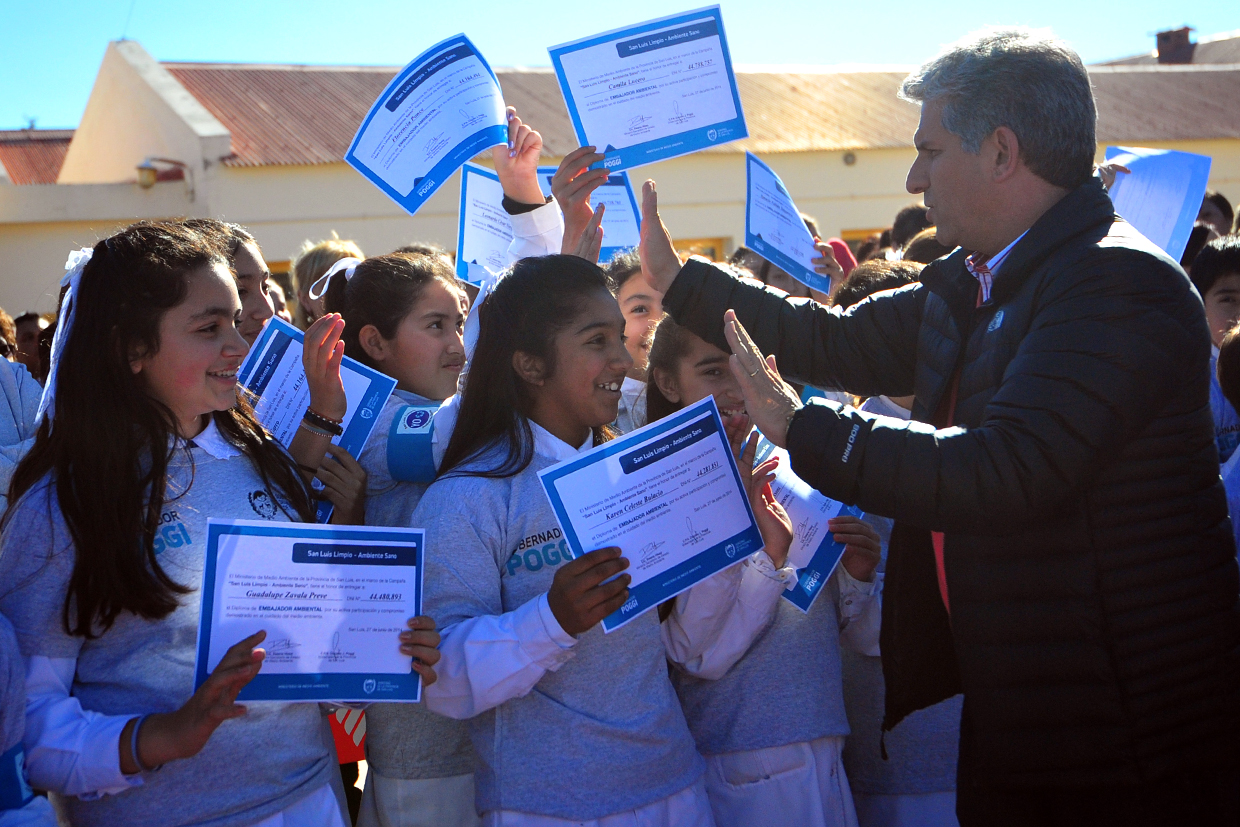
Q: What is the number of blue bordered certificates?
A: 10